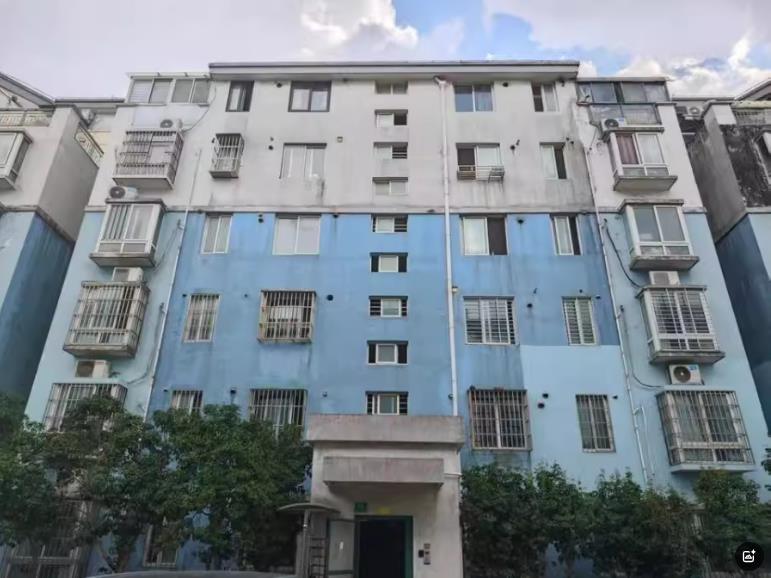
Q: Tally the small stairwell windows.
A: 9